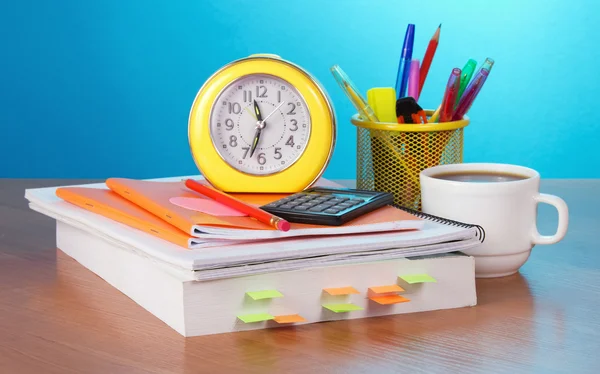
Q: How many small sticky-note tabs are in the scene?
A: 8